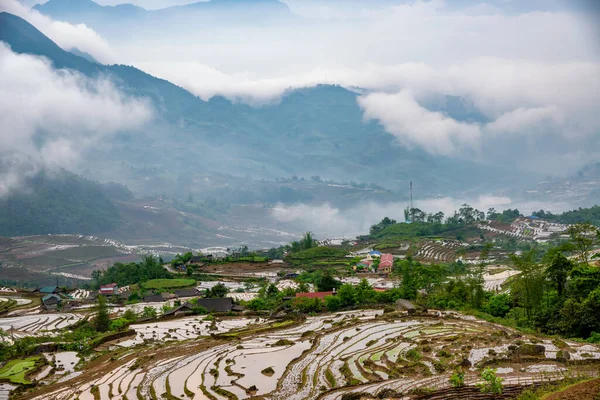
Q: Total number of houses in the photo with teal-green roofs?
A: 2